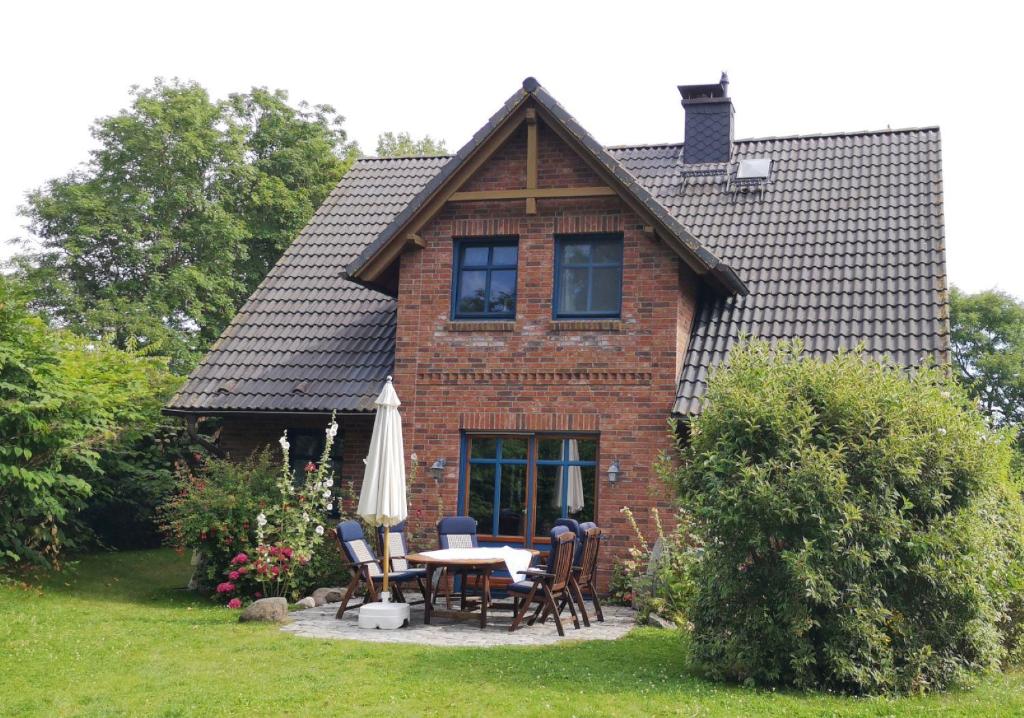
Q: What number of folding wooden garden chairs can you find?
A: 6